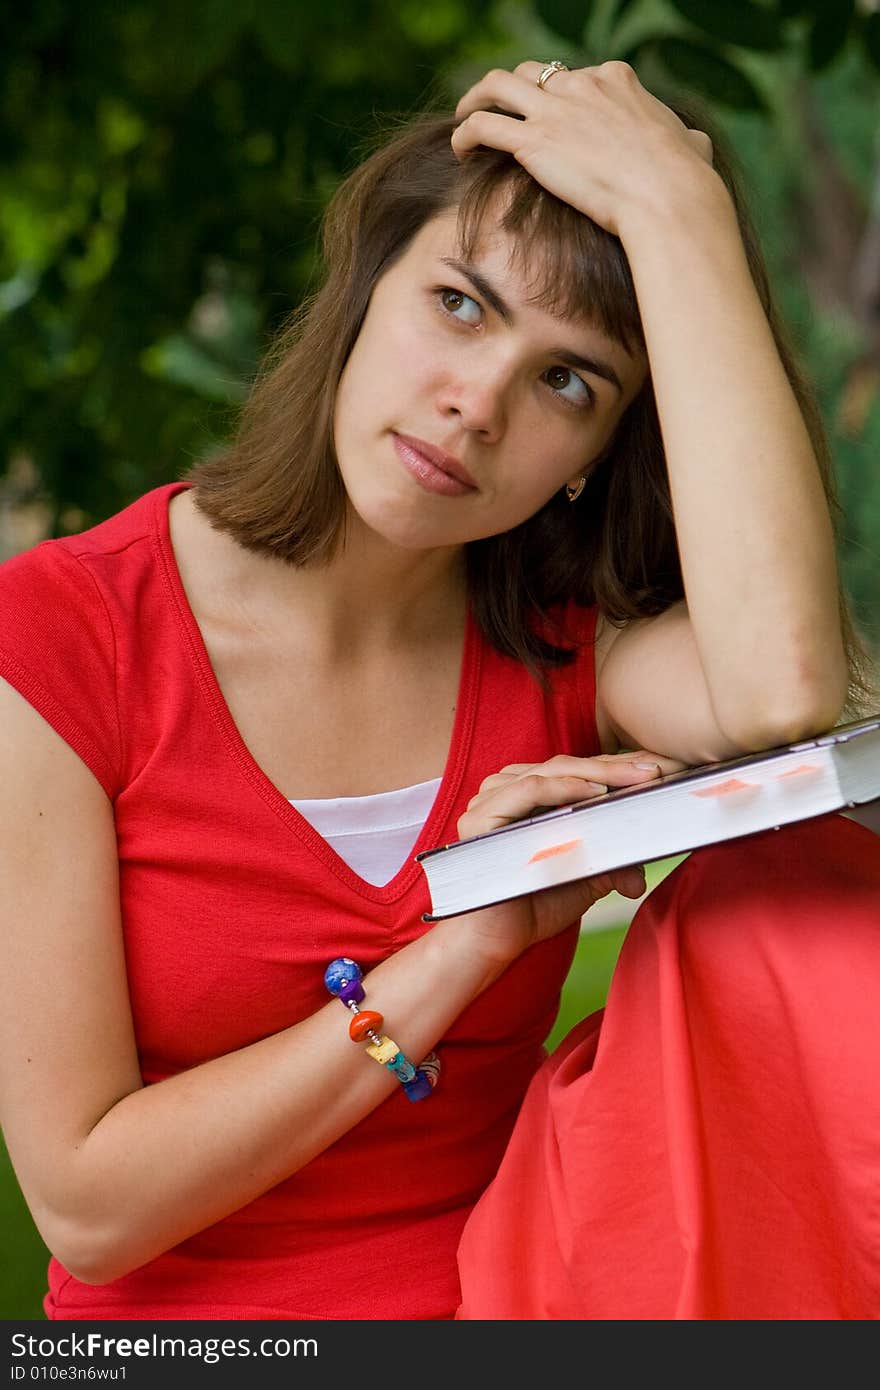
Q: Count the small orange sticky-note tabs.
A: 3